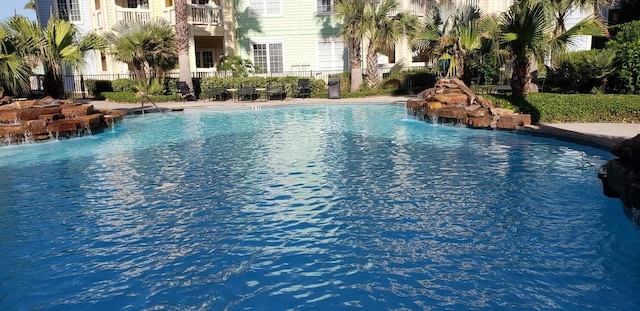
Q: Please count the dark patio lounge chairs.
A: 5